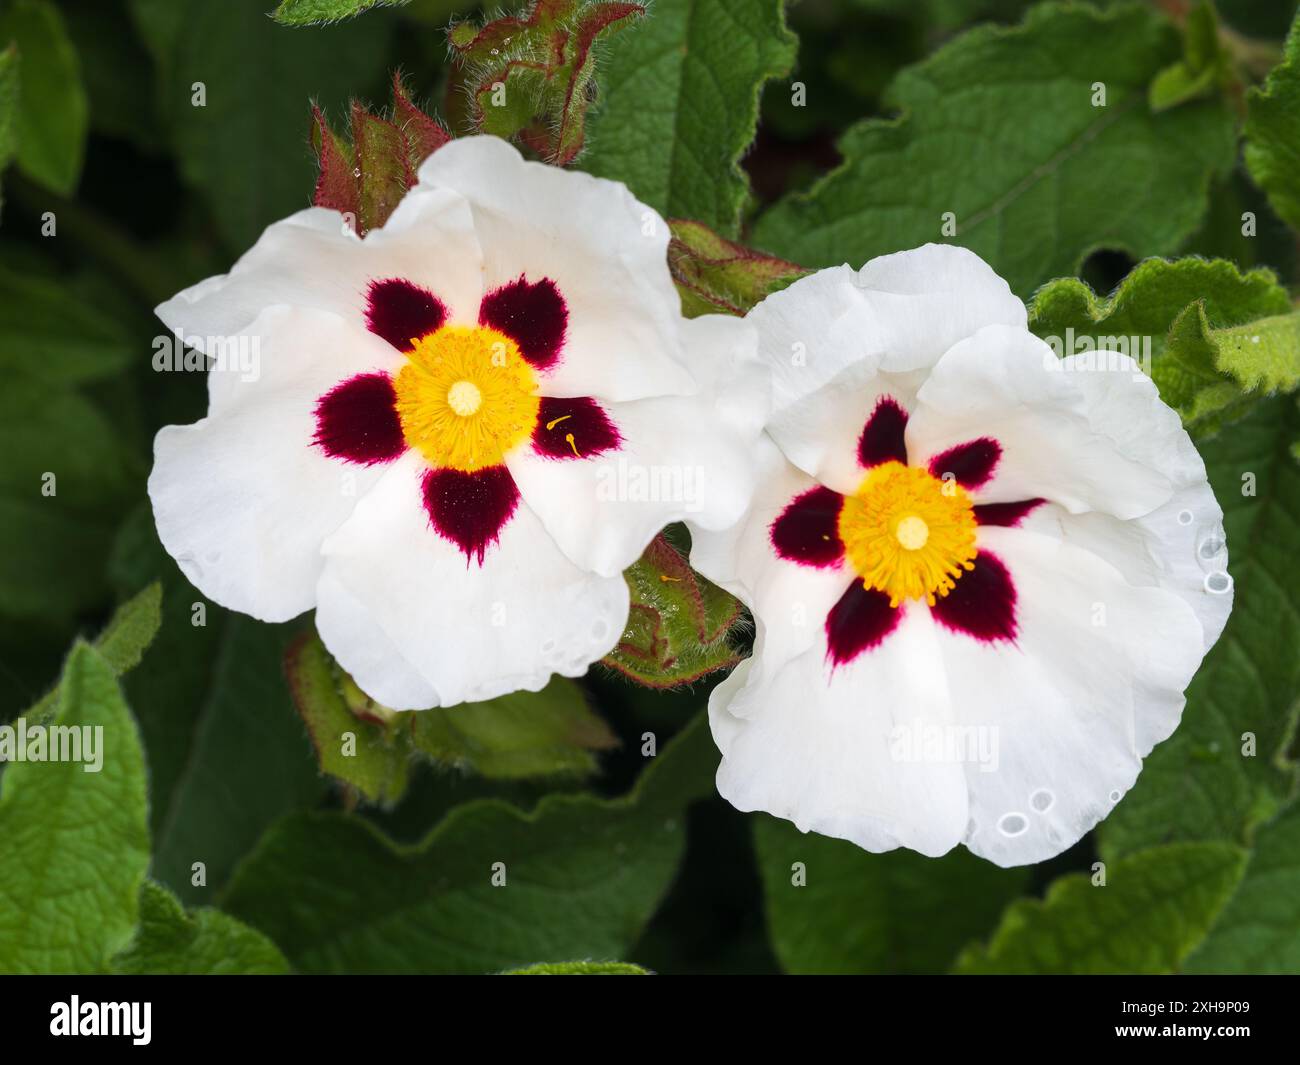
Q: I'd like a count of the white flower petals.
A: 11